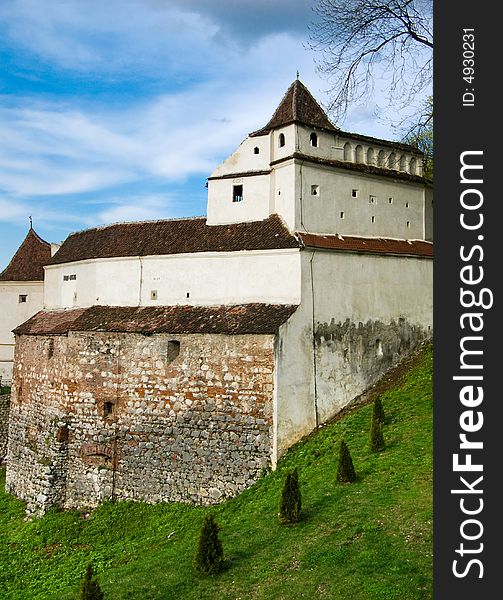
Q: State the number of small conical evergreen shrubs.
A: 6